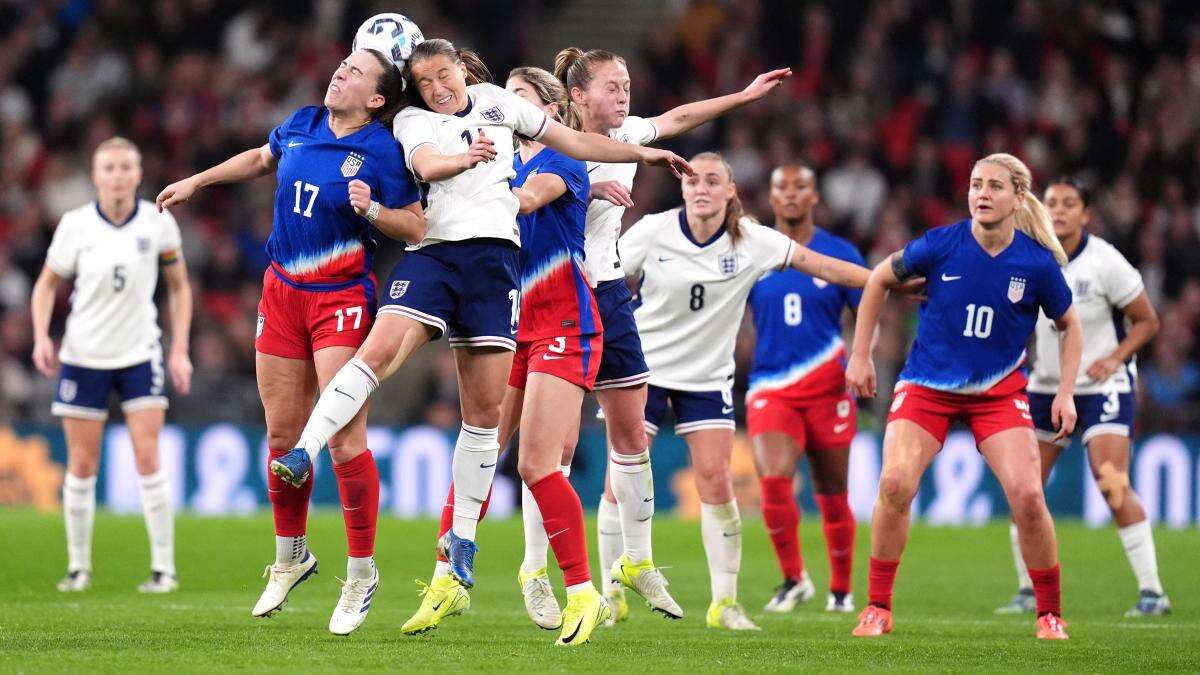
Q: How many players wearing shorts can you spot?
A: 9